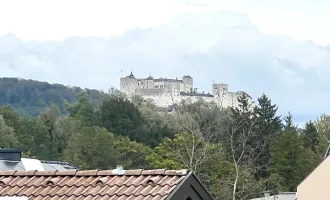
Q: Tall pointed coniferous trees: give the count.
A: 4